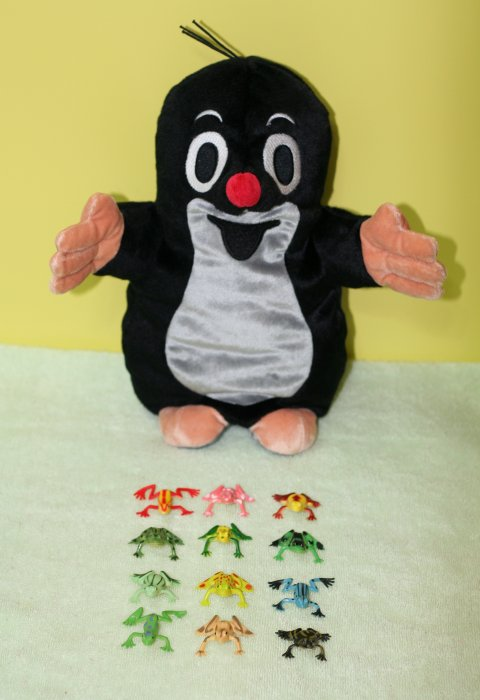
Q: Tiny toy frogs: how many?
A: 12